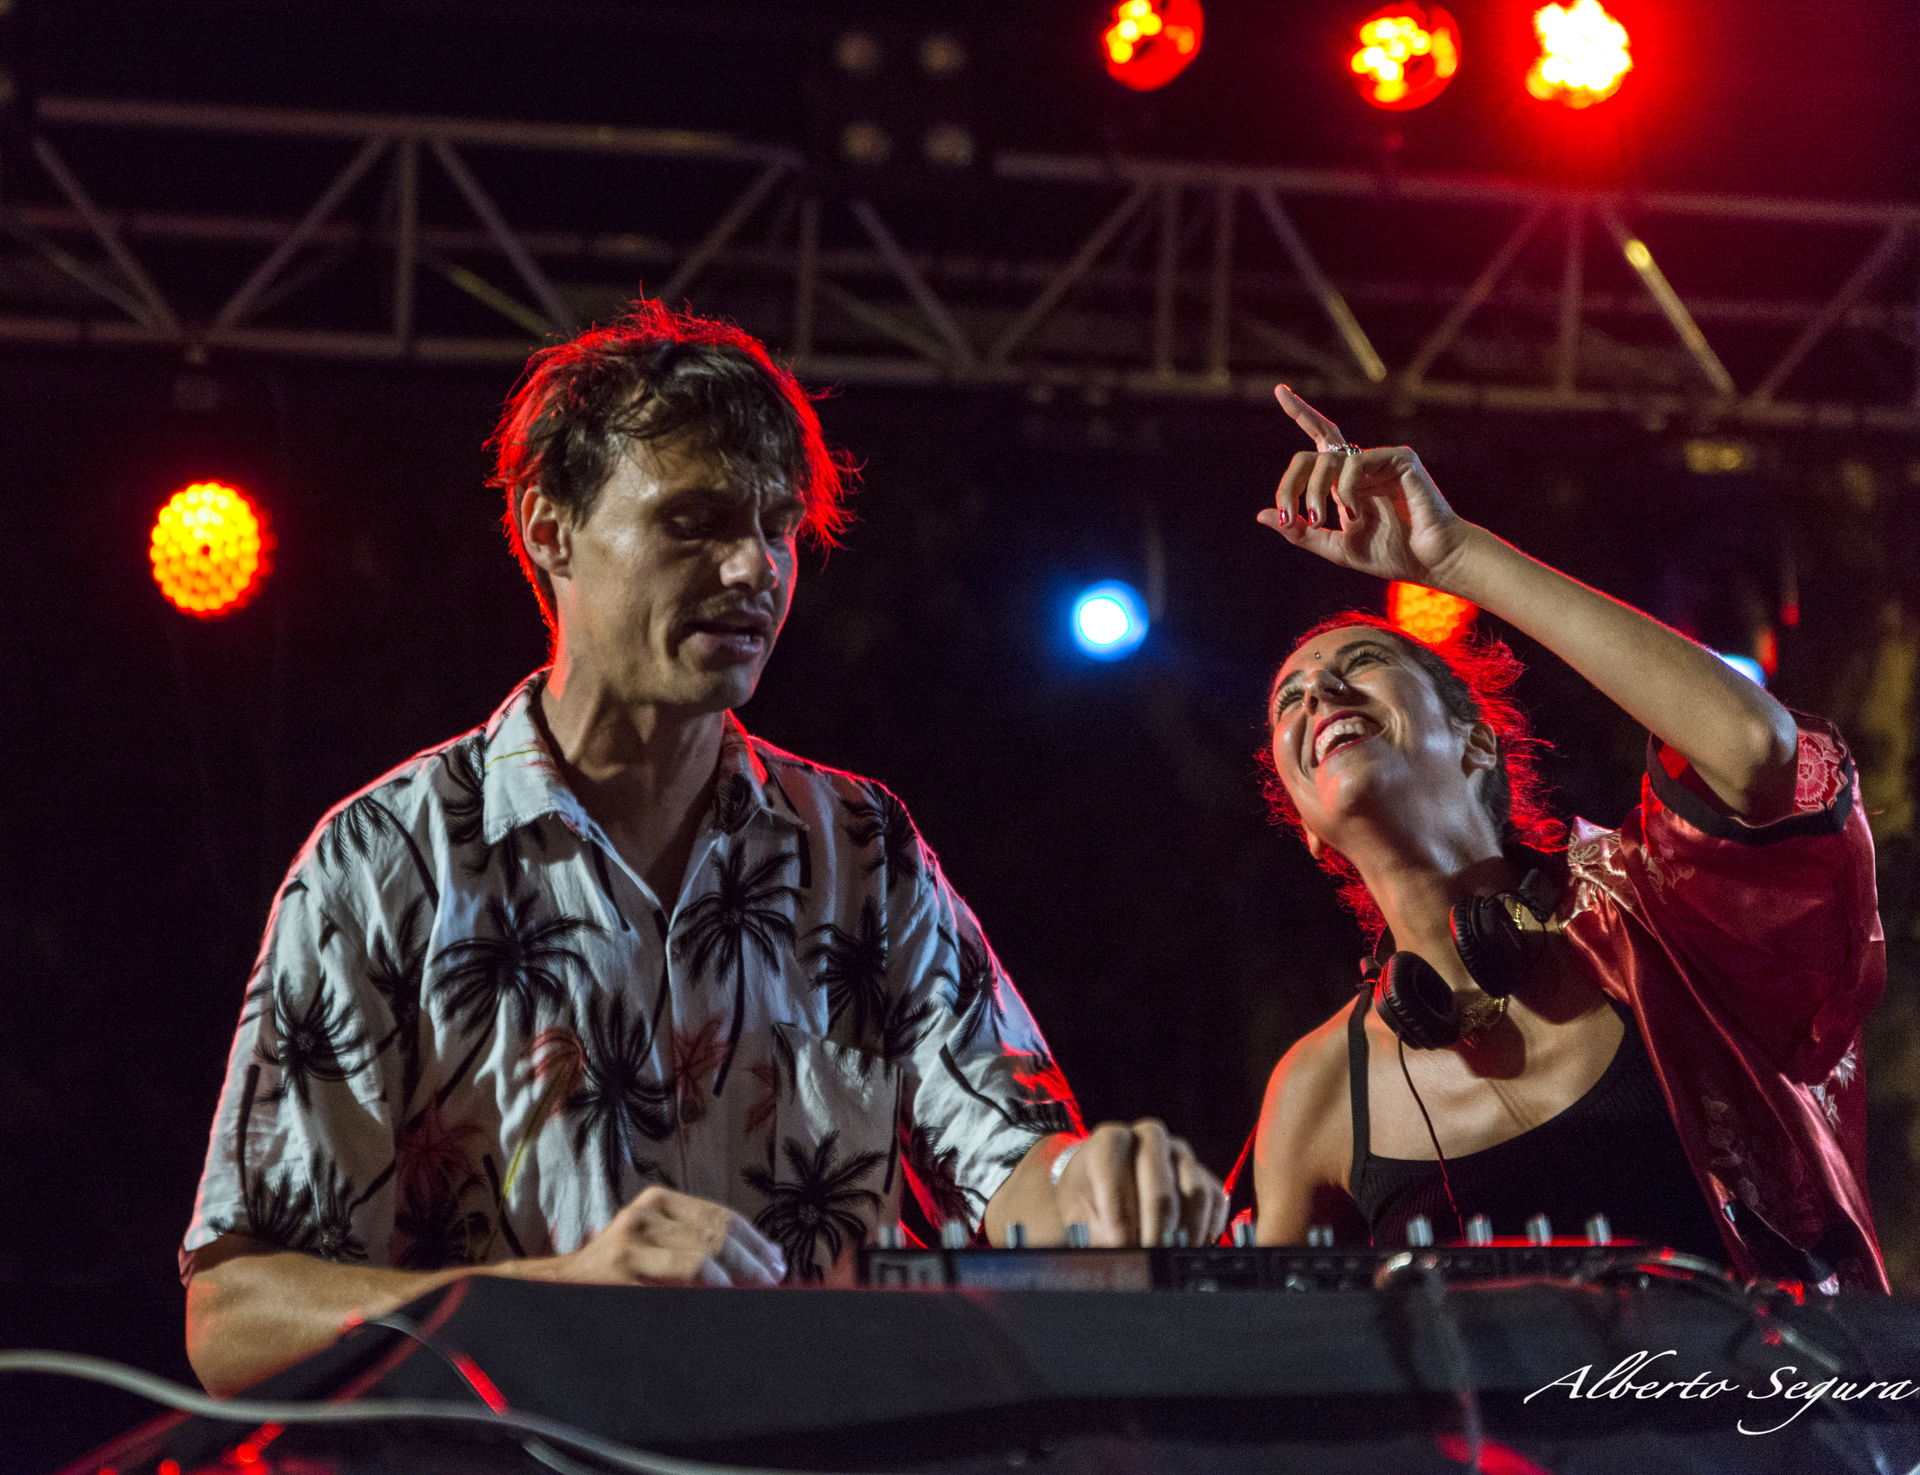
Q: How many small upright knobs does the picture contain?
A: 11